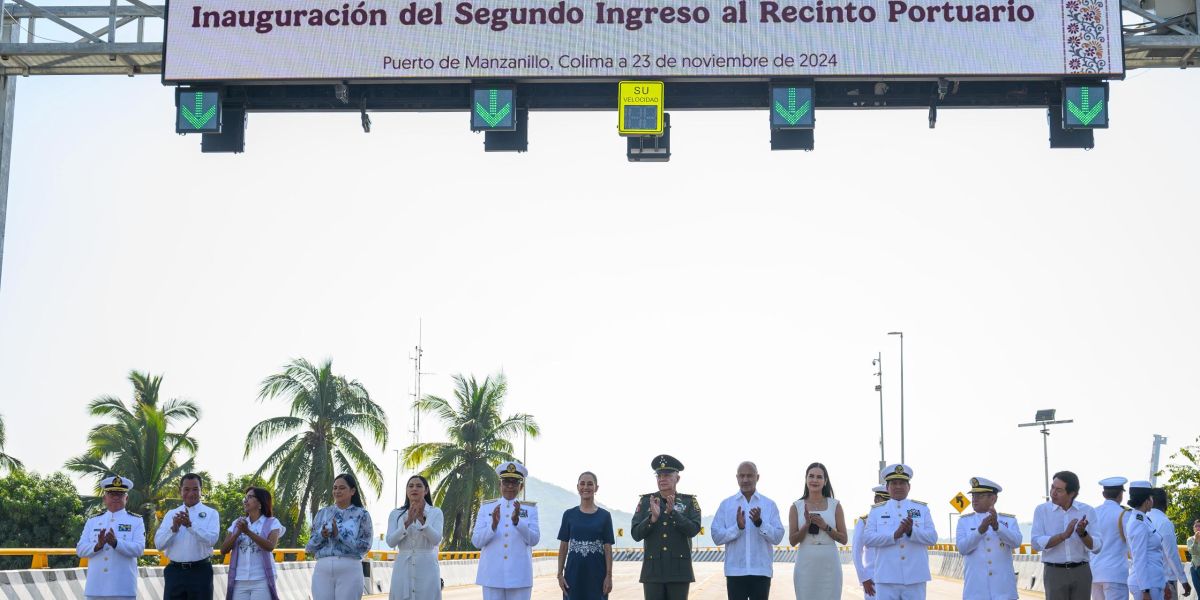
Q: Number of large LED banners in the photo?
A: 1